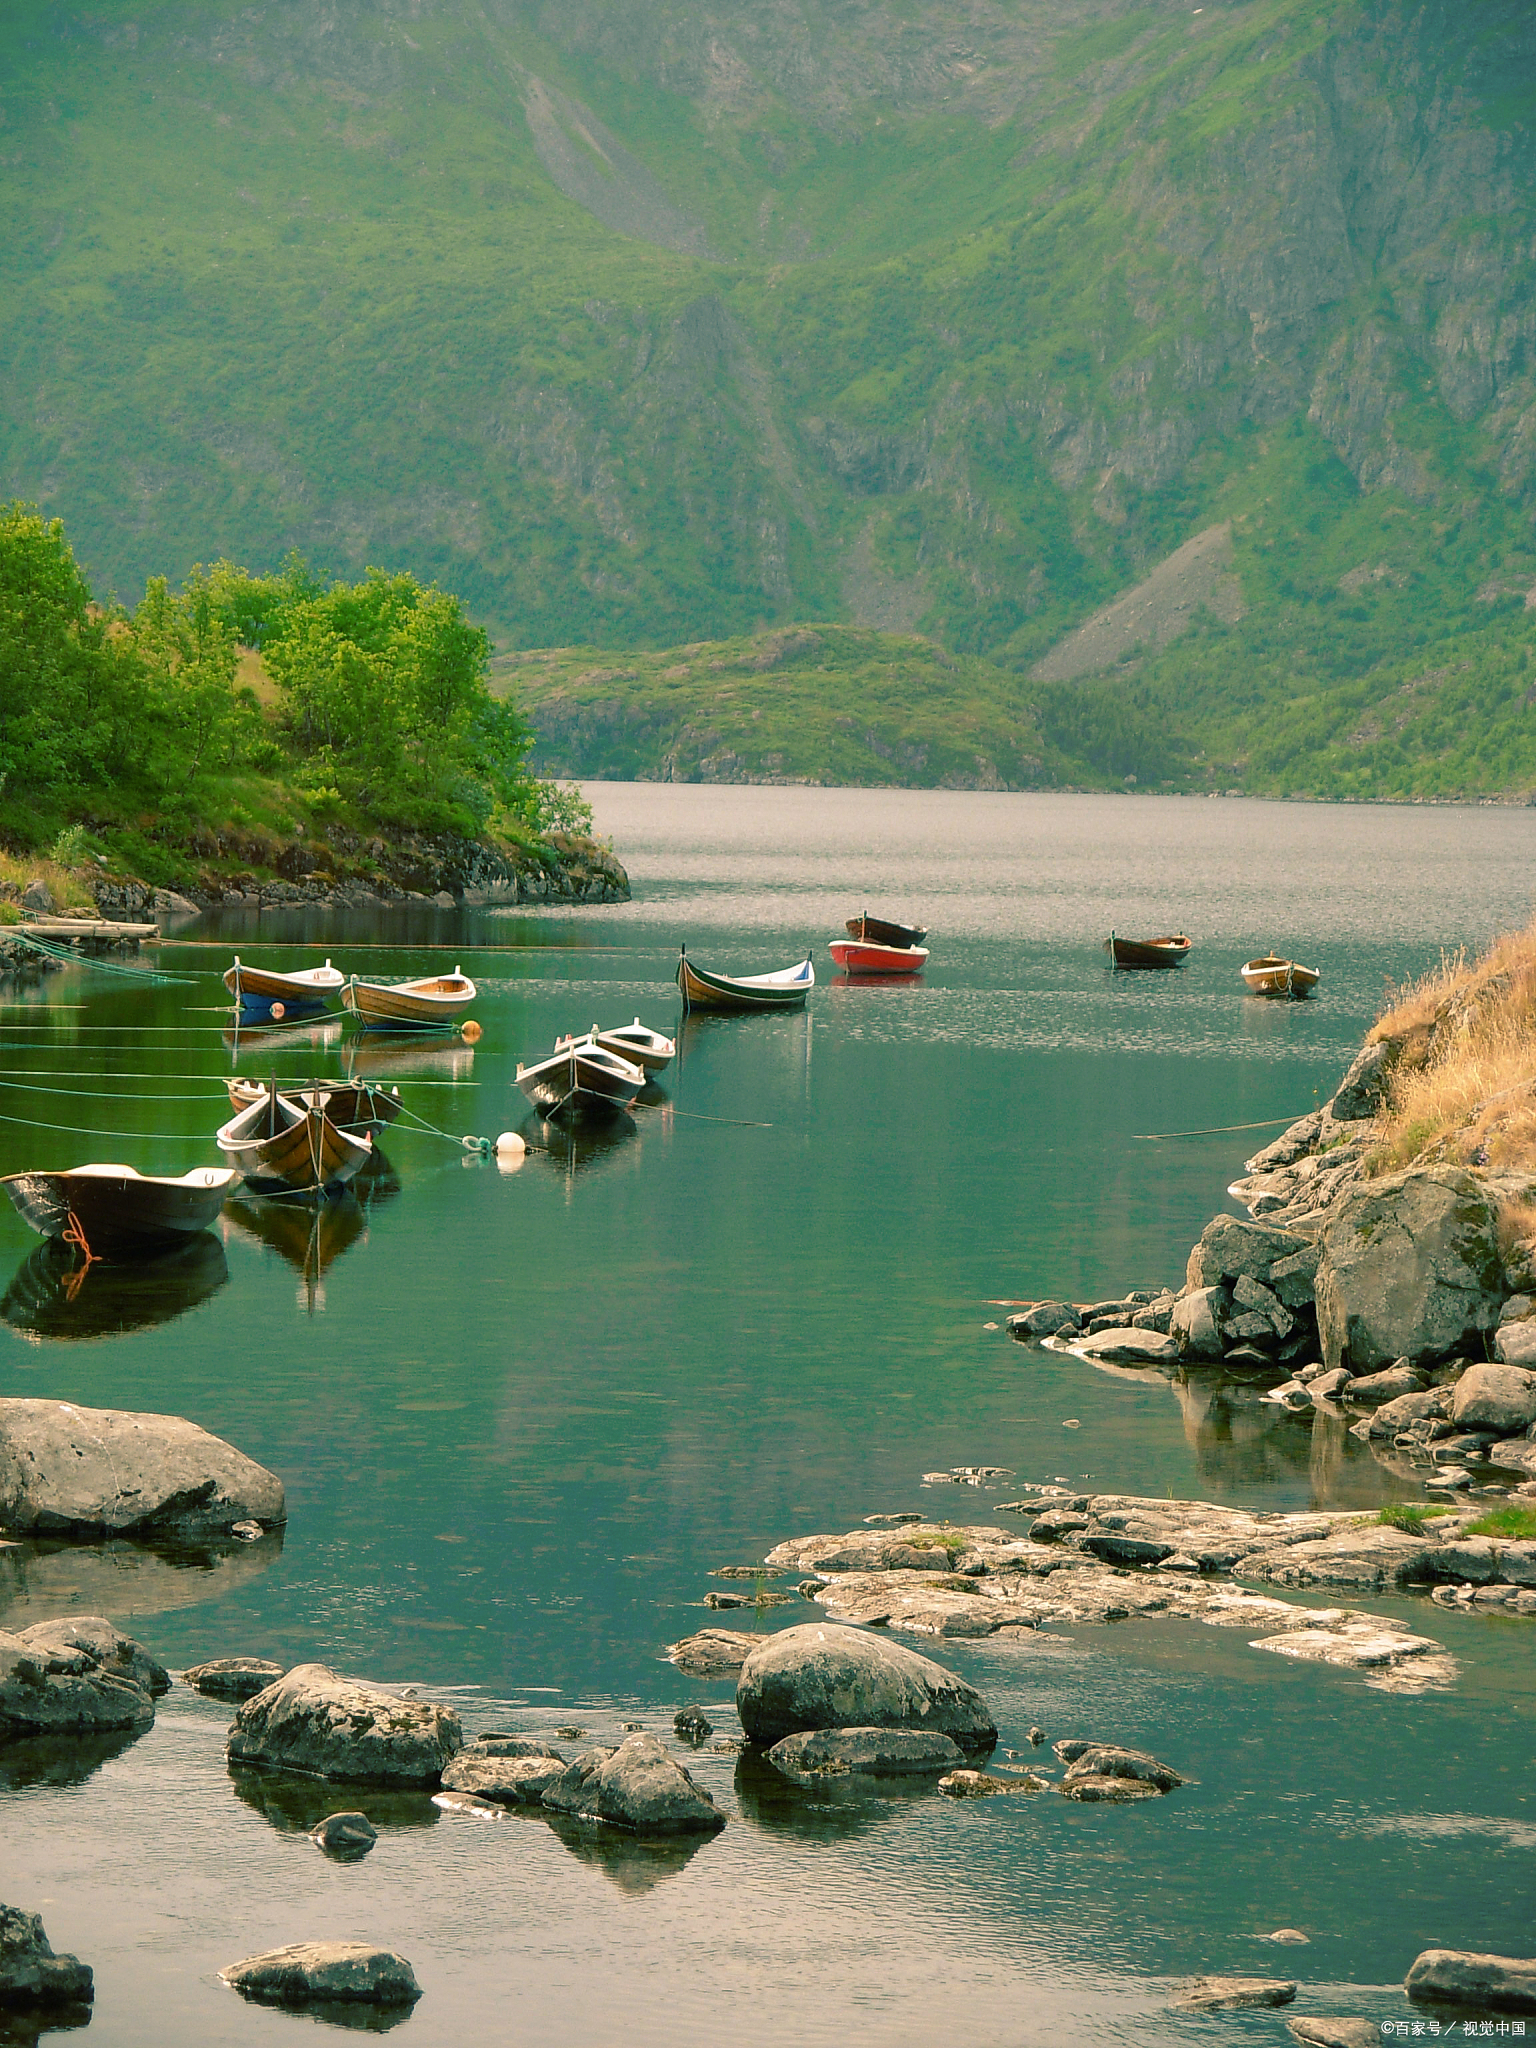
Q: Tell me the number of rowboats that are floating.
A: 12